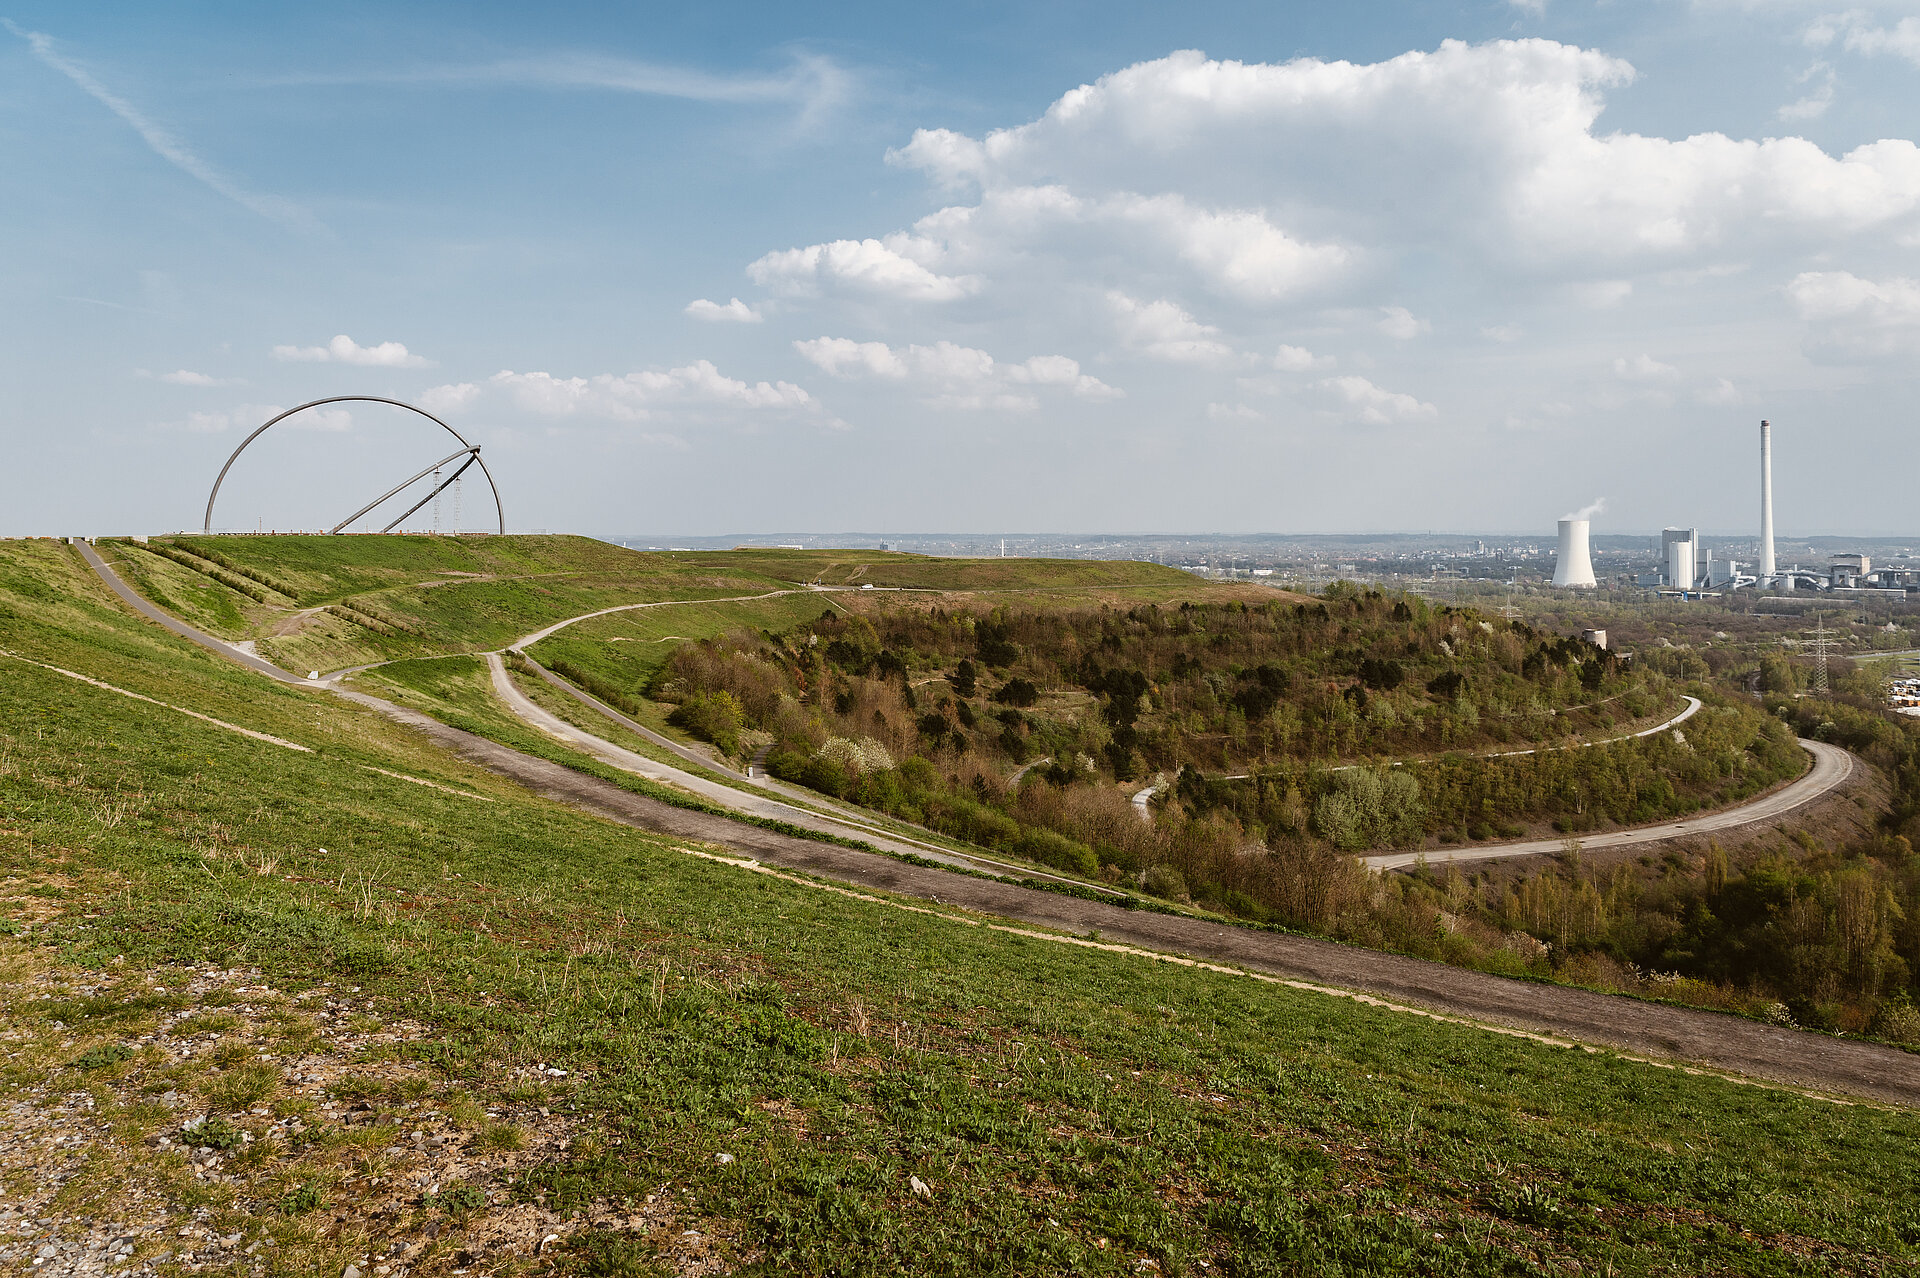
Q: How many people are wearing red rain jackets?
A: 0